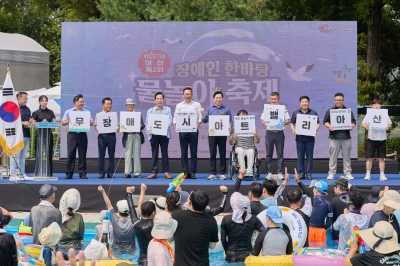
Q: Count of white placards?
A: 11